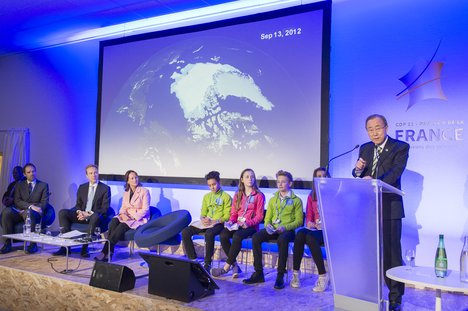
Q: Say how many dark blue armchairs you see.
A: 4